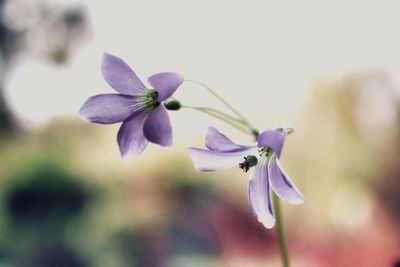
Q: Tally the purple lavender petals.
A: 10